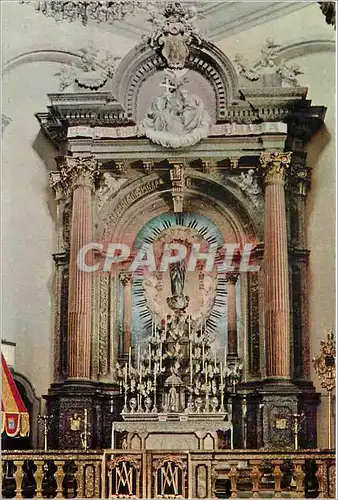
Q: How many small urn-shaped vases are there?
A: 4